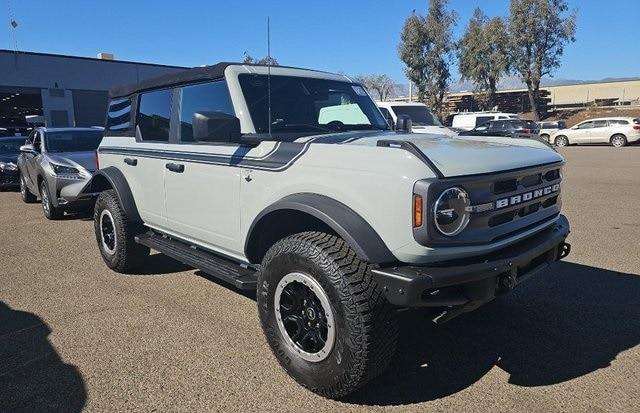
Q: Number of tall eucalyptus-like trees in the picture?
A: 3